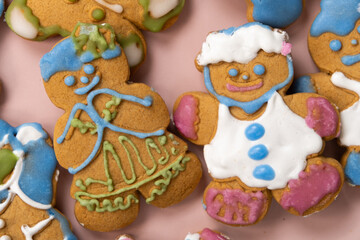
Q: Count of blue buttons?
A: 3